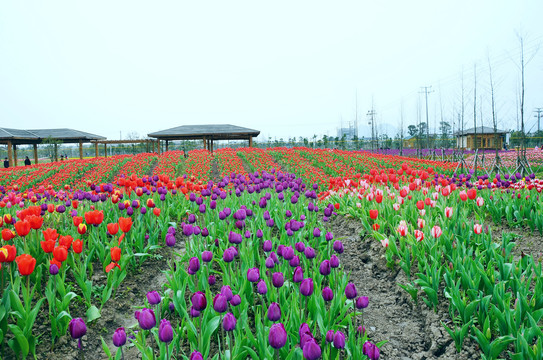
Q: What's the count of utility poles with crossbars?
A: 3